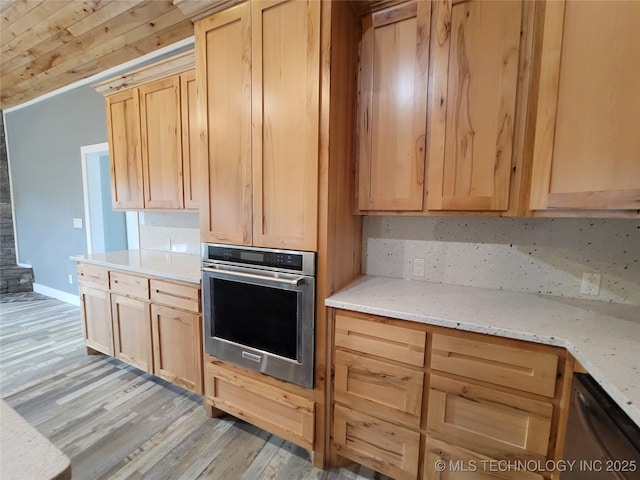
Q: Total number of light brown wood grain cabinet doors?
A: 11